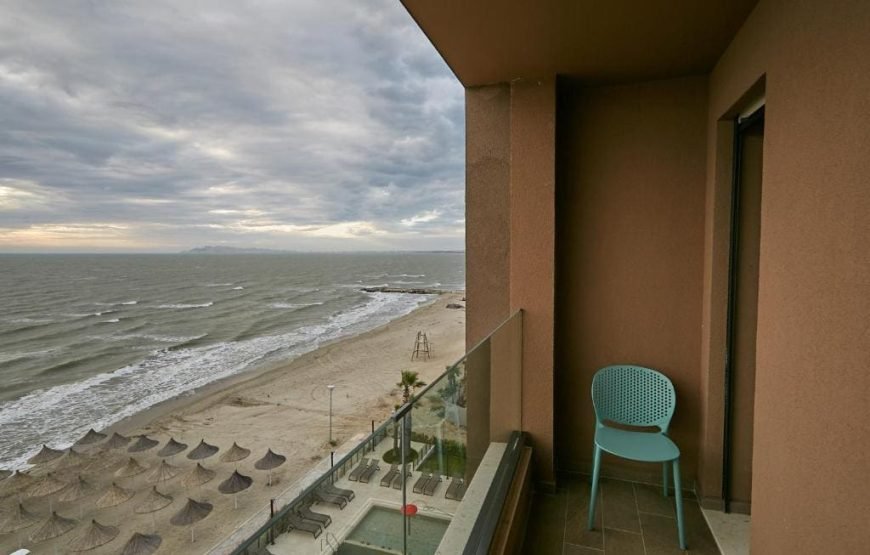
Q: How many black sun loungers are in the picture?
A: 12